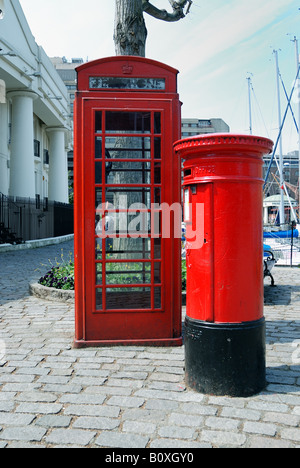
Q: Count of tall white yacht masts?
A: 3